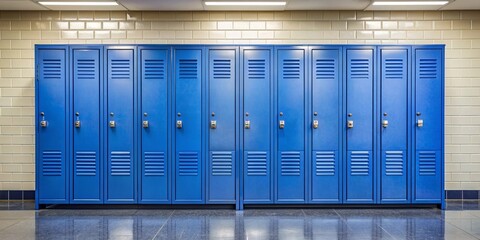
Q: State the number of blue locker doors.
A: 12